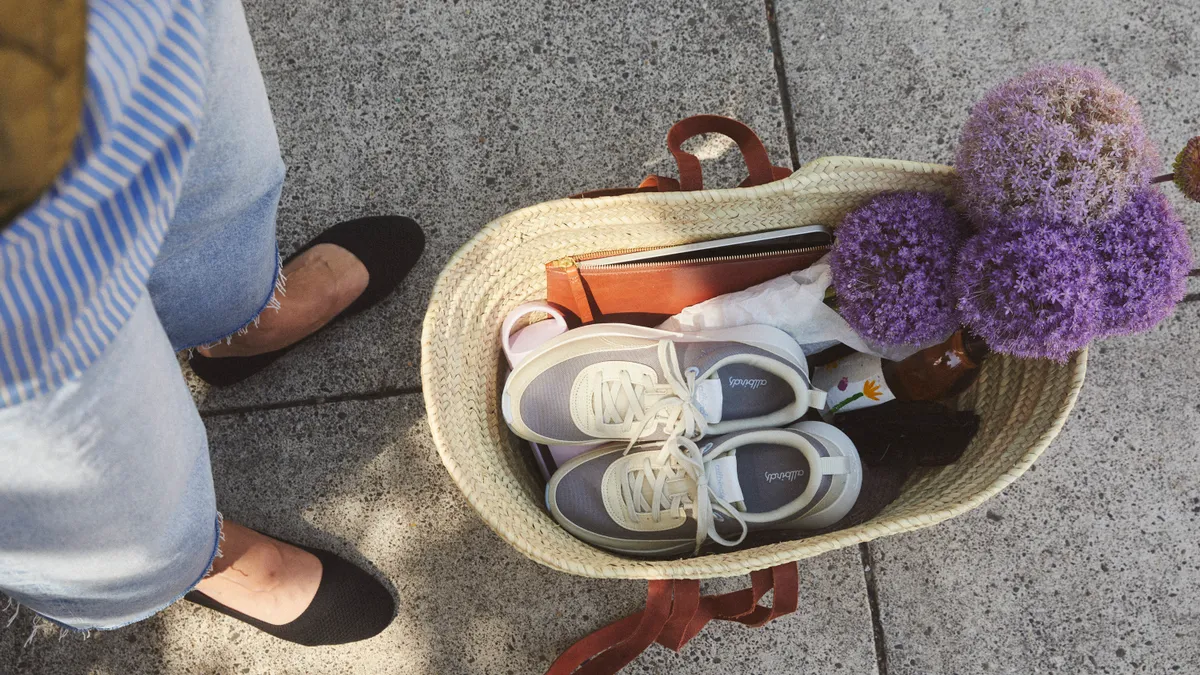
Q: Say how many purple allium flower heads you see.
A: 4